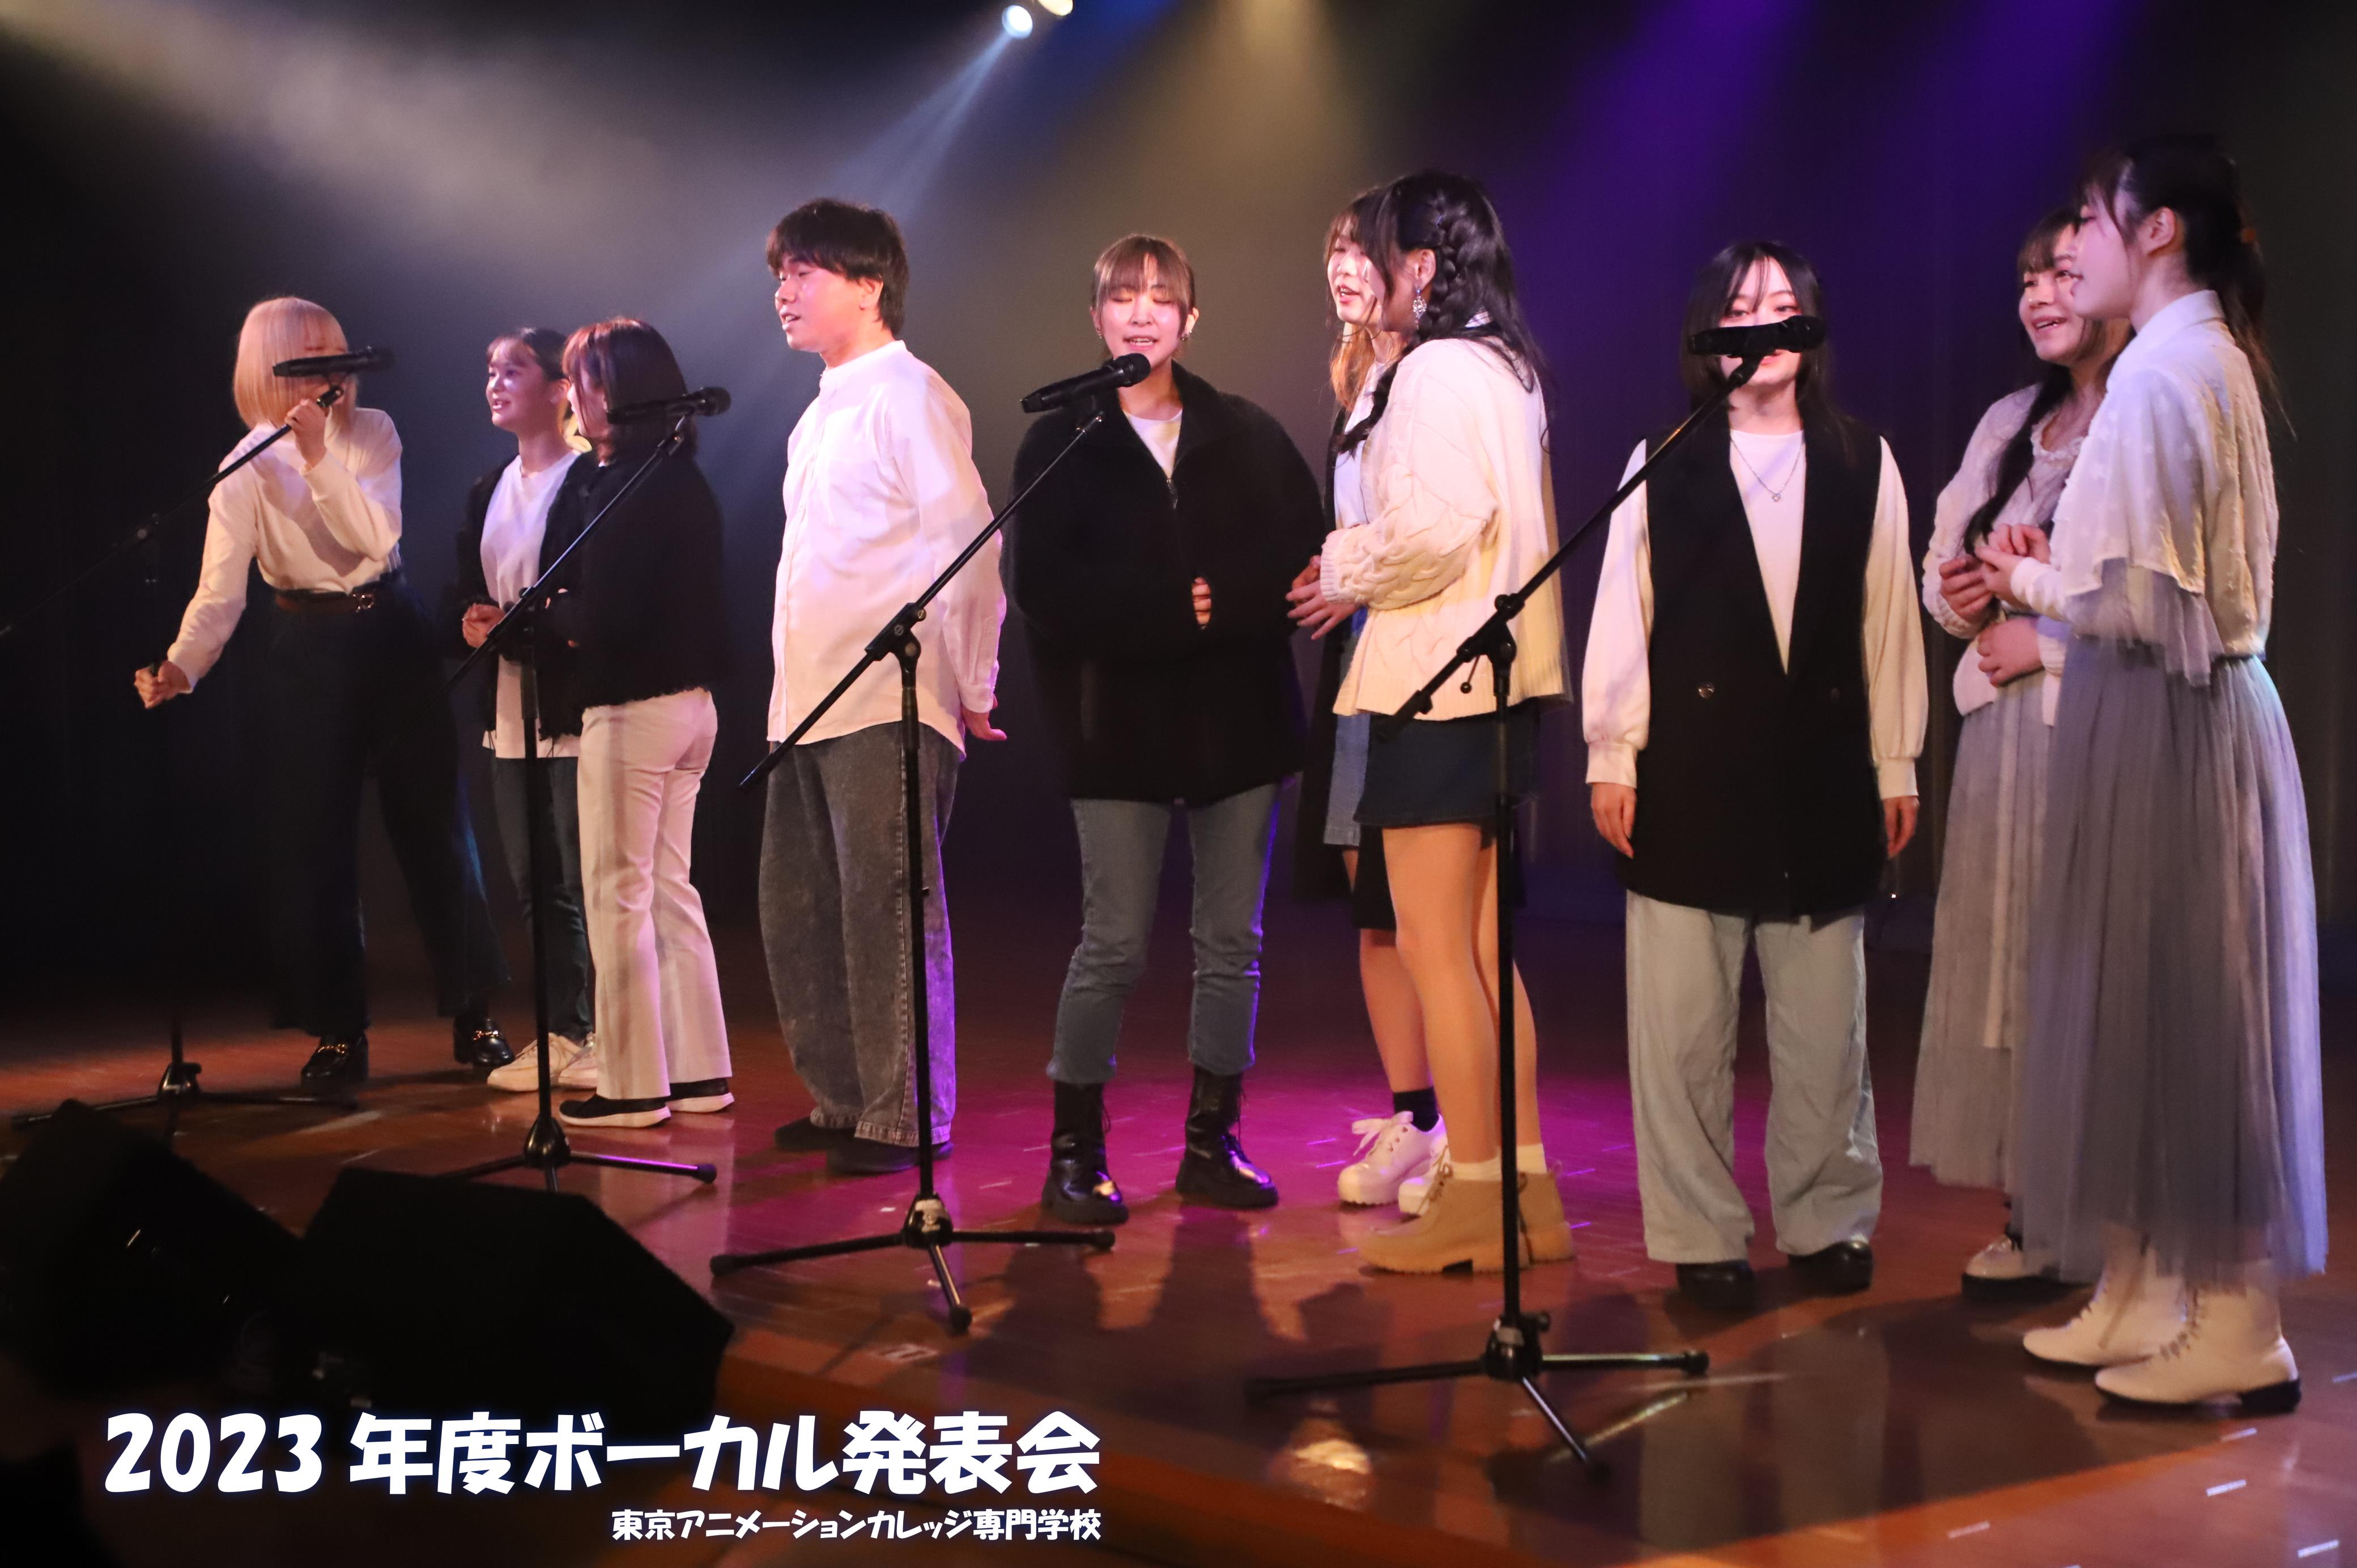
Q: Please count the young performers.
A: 10